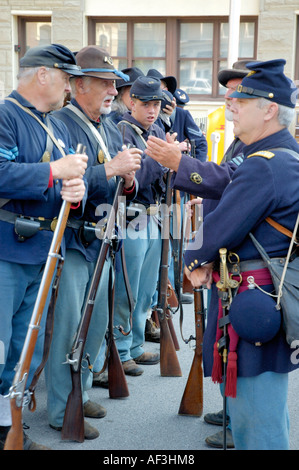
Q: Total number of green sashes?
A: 0